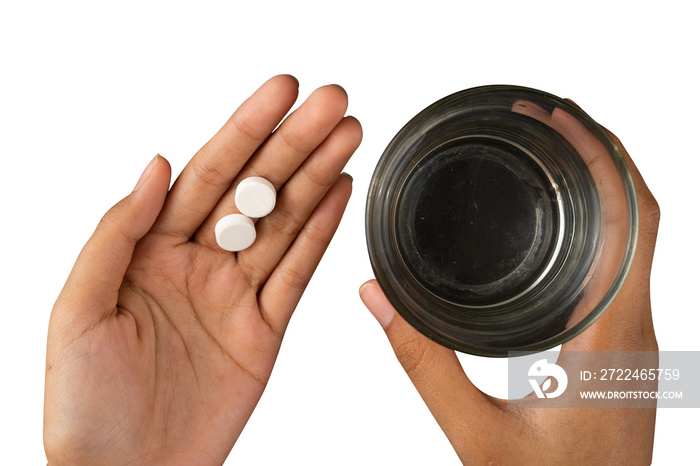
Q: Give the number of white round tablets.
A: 2